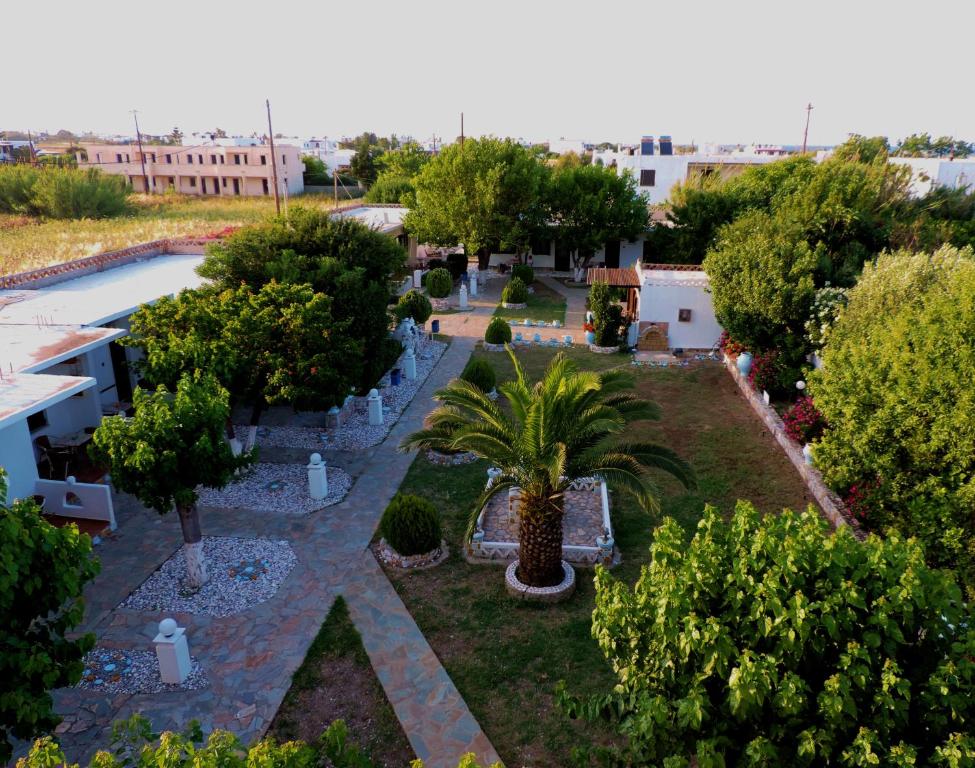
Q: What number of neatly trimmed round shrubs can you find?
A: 7